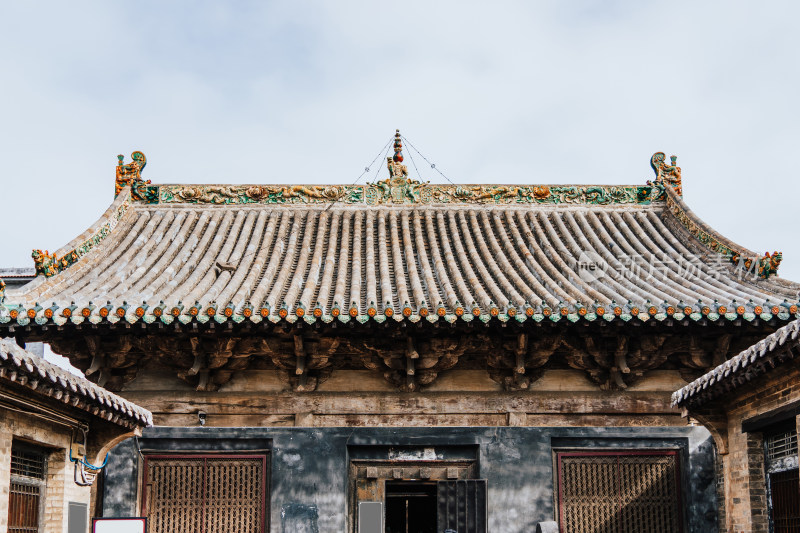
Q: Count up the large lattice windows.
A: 2